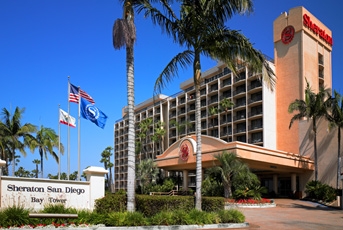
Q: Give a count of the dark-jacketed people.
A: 0